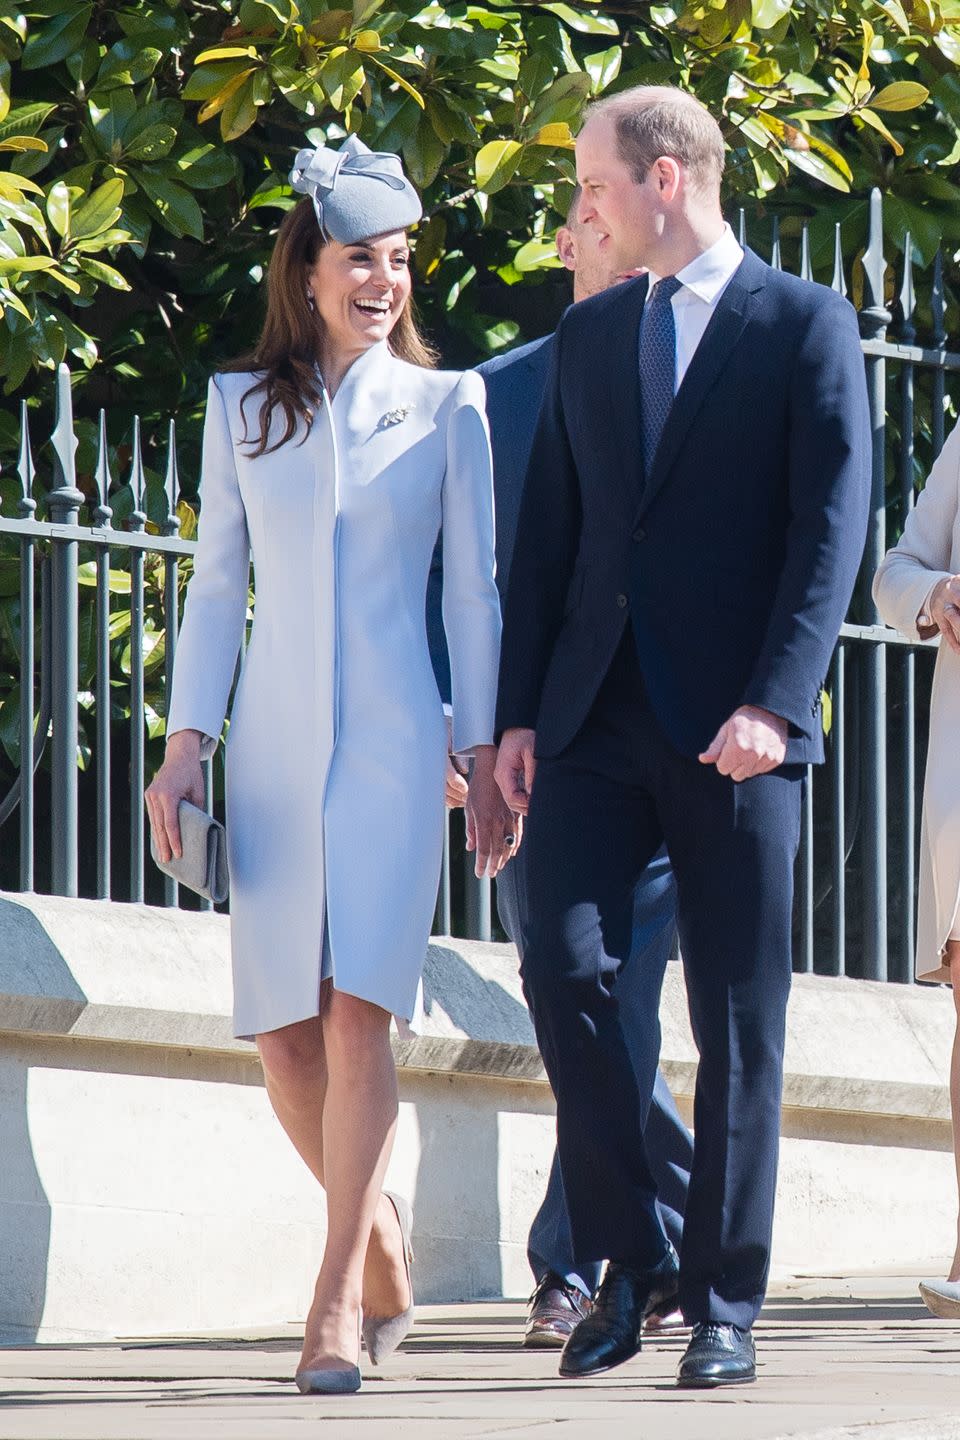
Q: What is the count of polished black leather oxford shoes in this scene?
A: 2